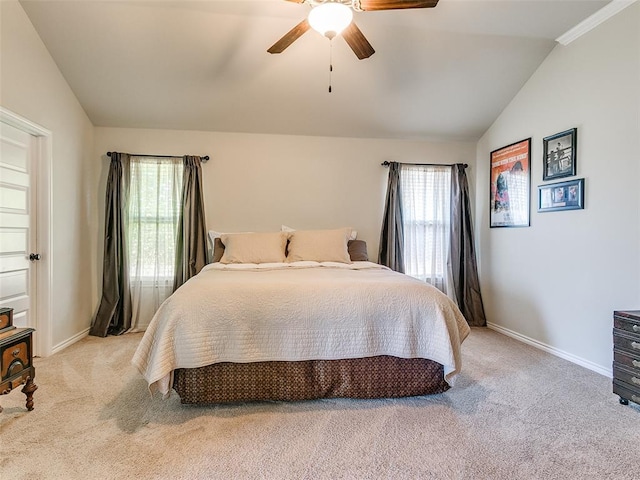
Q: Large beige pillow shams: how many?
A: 2